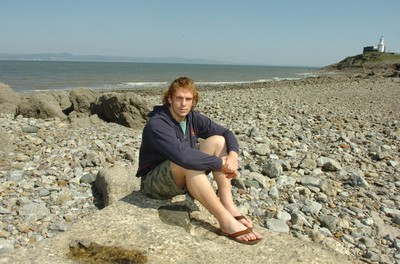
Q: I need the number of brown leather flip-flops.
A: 2